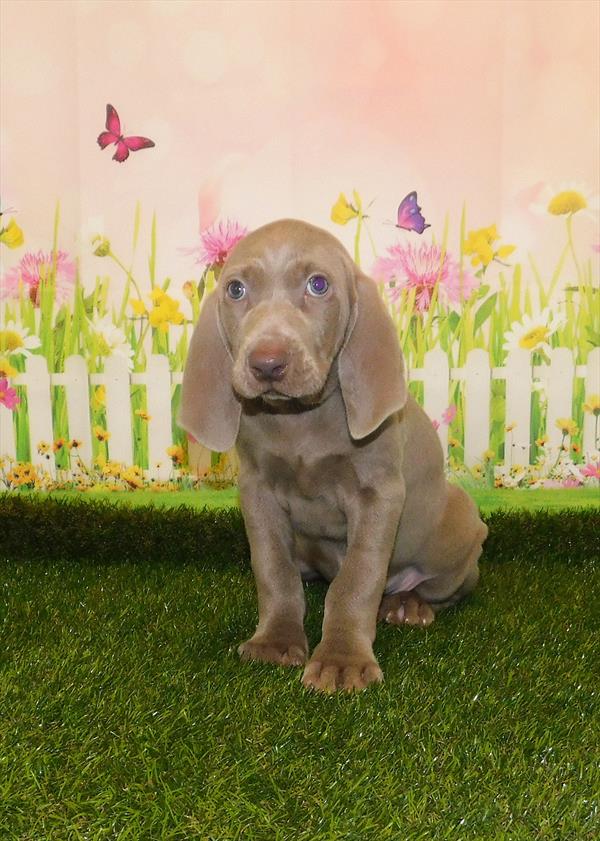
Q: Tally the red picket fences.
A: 0